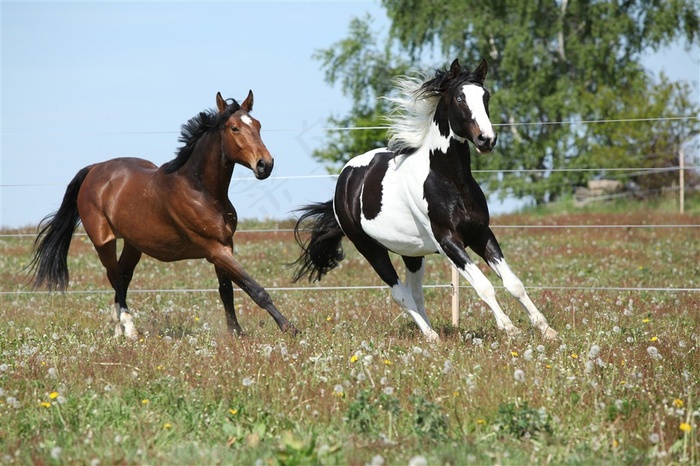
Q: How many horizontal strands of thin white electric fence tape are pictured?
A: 4